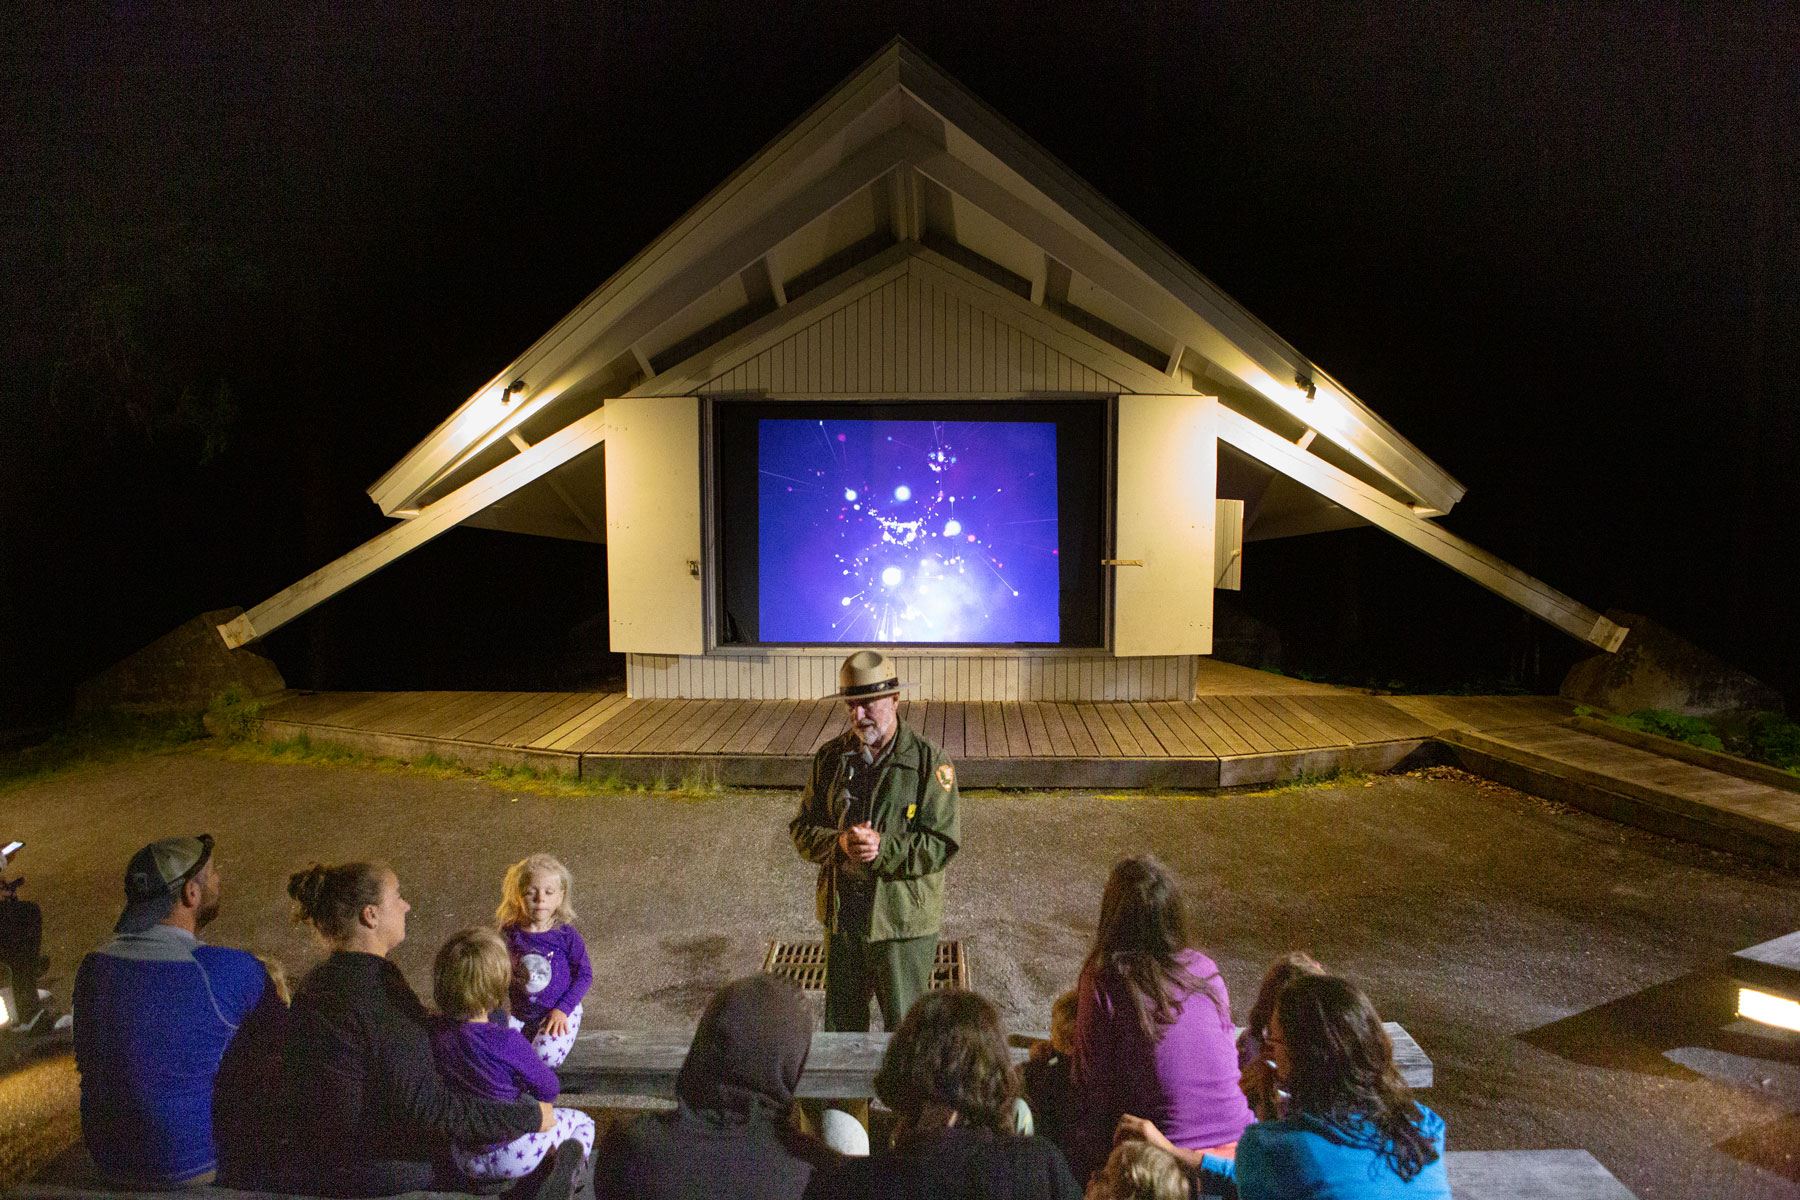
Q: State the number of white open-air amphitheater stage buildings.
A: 1